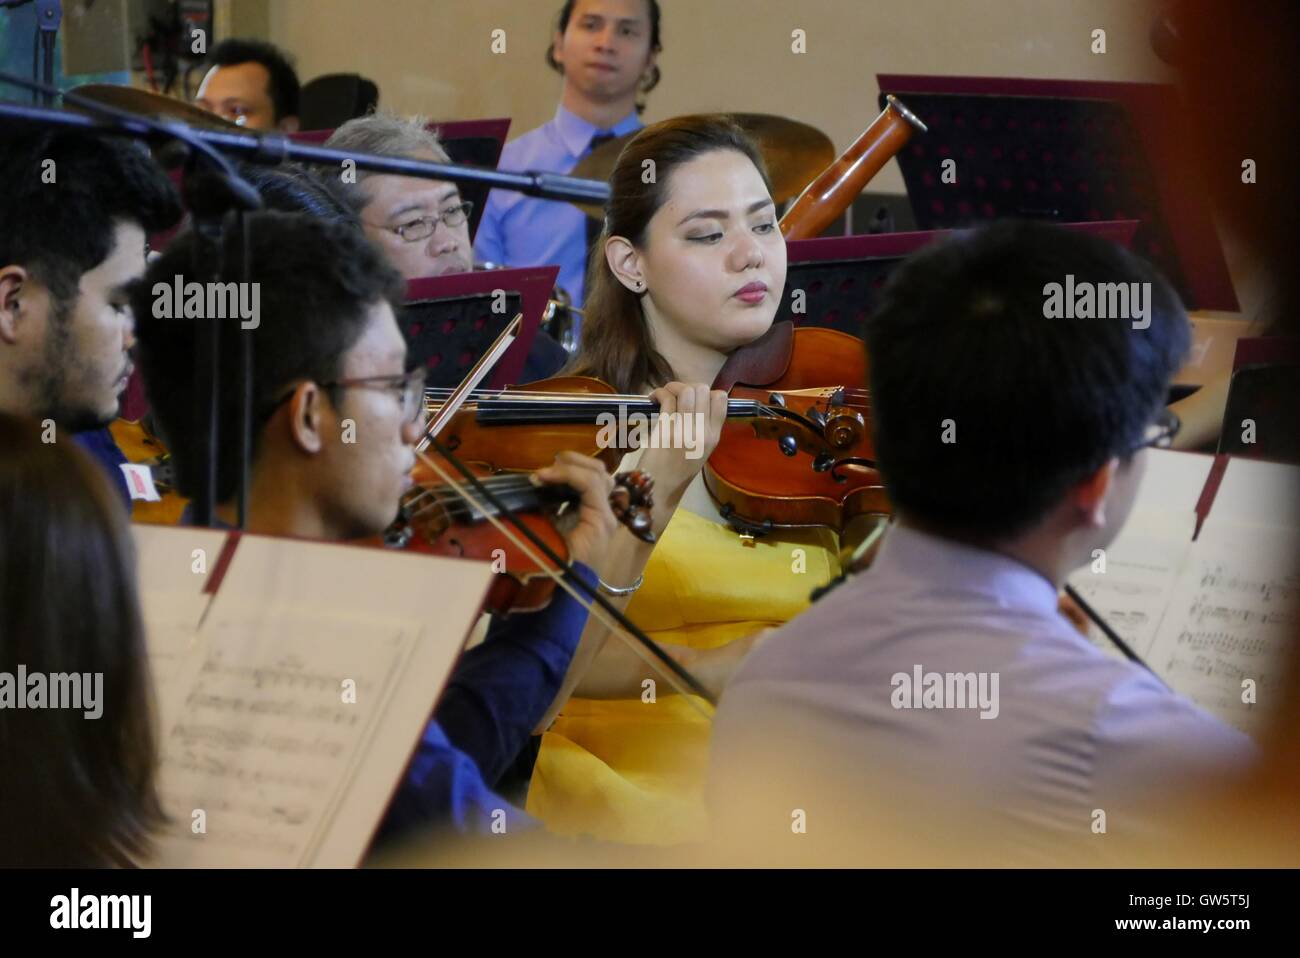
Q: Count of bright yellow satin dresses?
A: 1